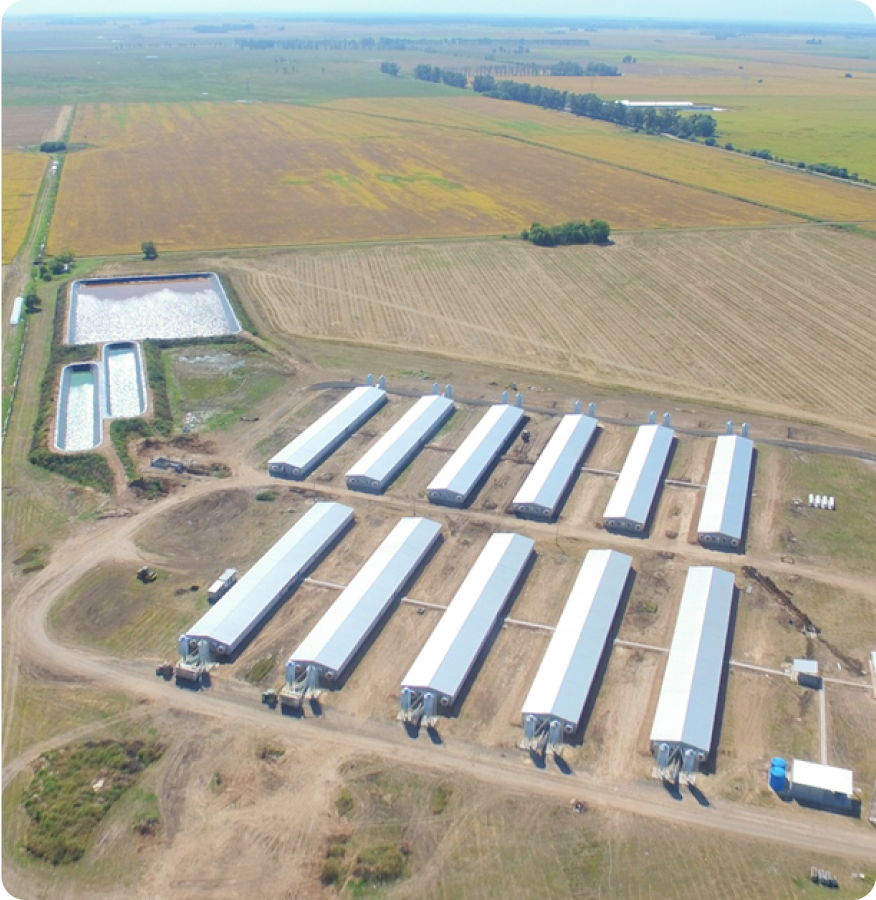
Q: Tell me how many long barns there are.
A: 11